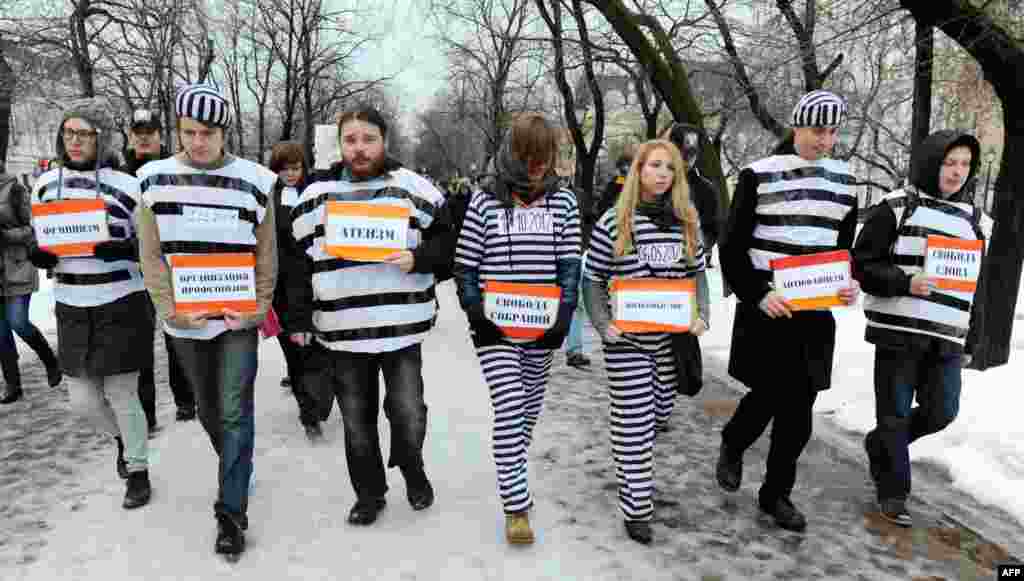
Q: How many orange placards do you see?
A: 7